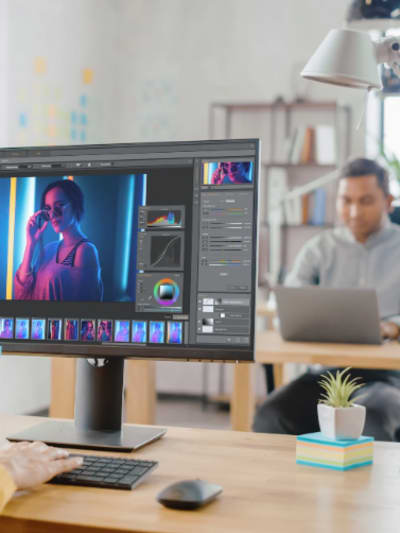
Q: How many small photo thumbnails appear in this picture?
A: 11